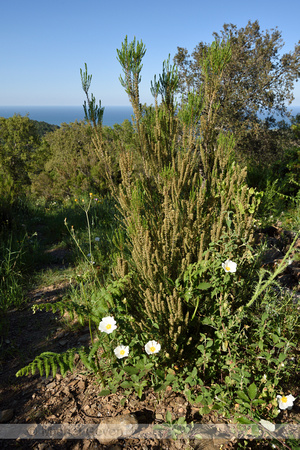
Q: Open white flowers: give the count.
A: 5